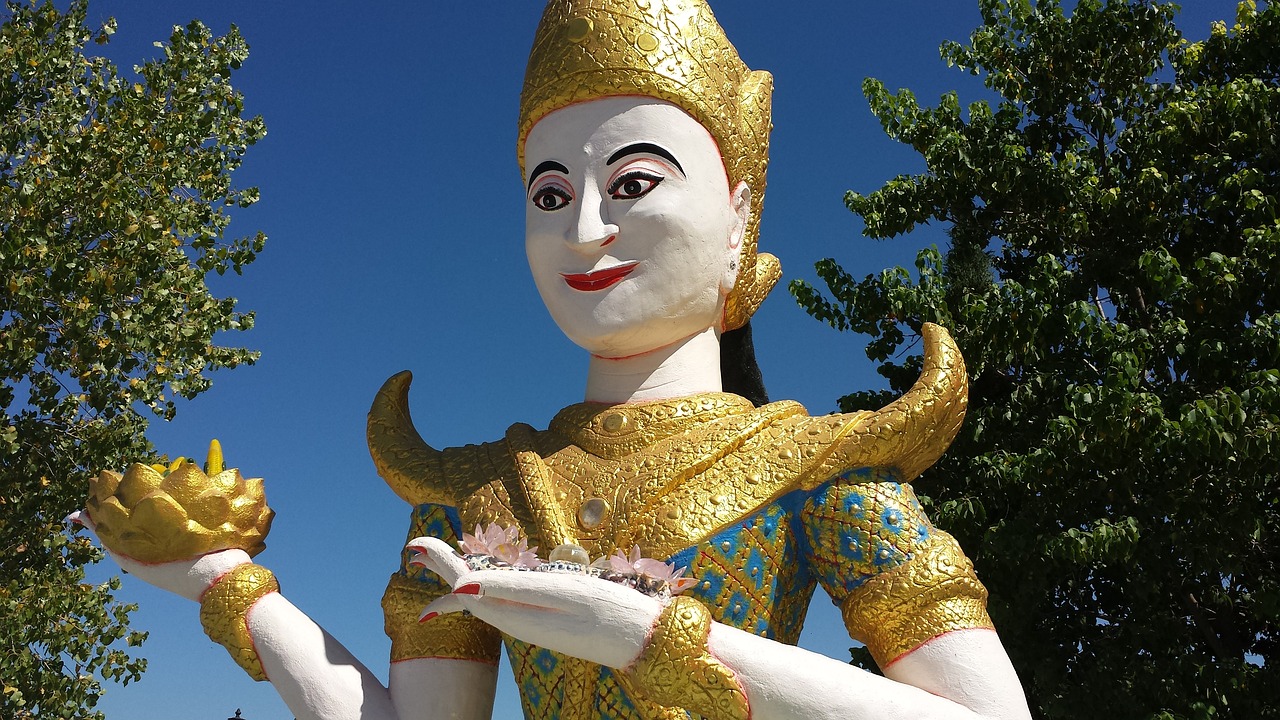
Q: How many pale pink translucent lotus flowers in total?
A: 2